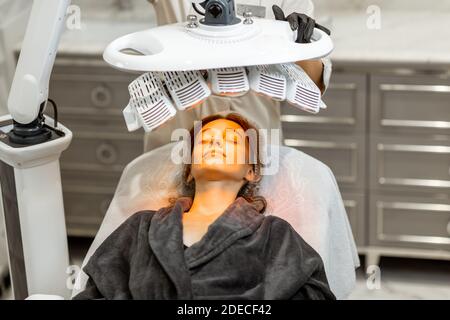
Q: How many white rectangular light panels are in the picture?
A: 5